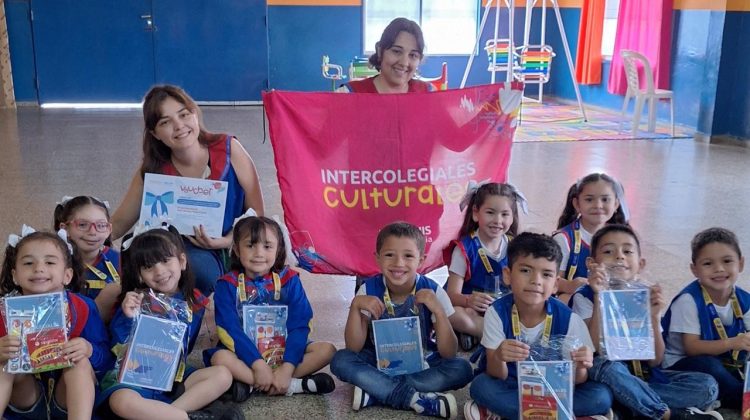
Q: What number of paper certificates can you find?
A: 1